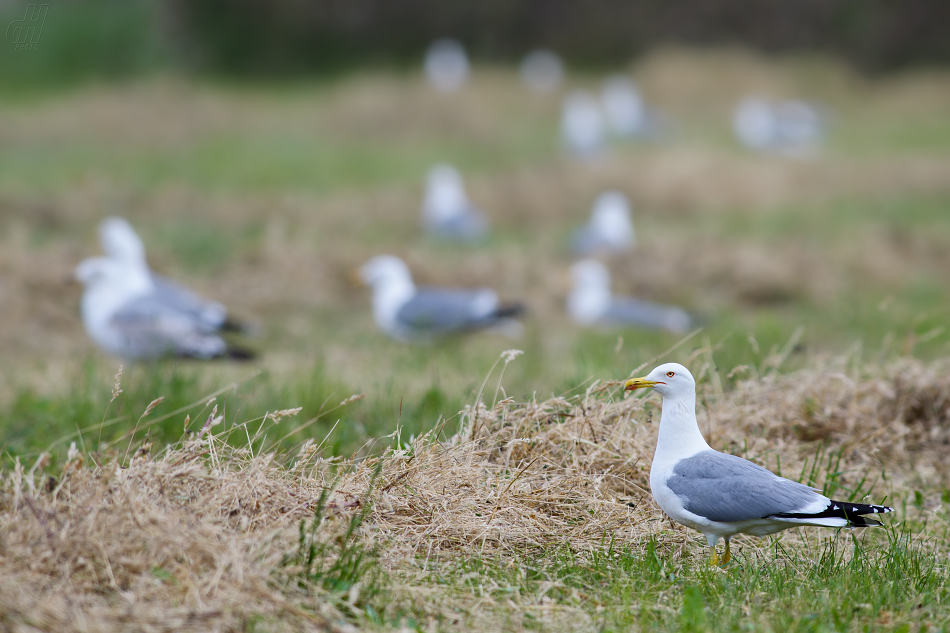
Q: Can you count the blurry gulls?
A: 12